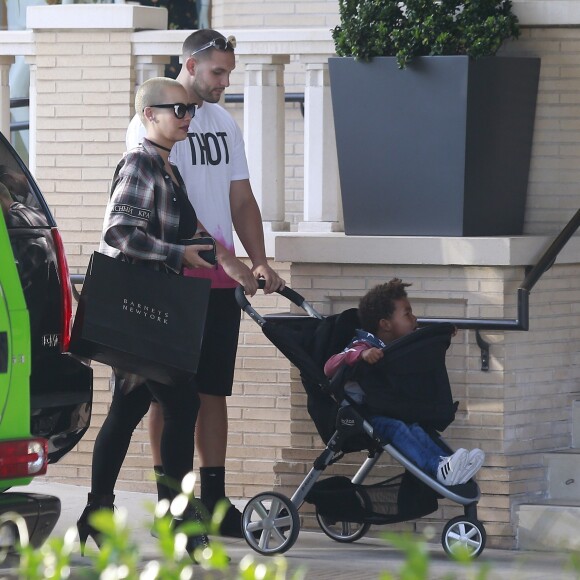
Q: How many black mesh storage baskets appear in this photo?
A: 1